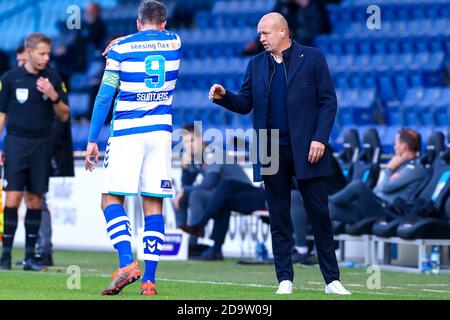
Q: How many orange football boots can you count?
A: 2